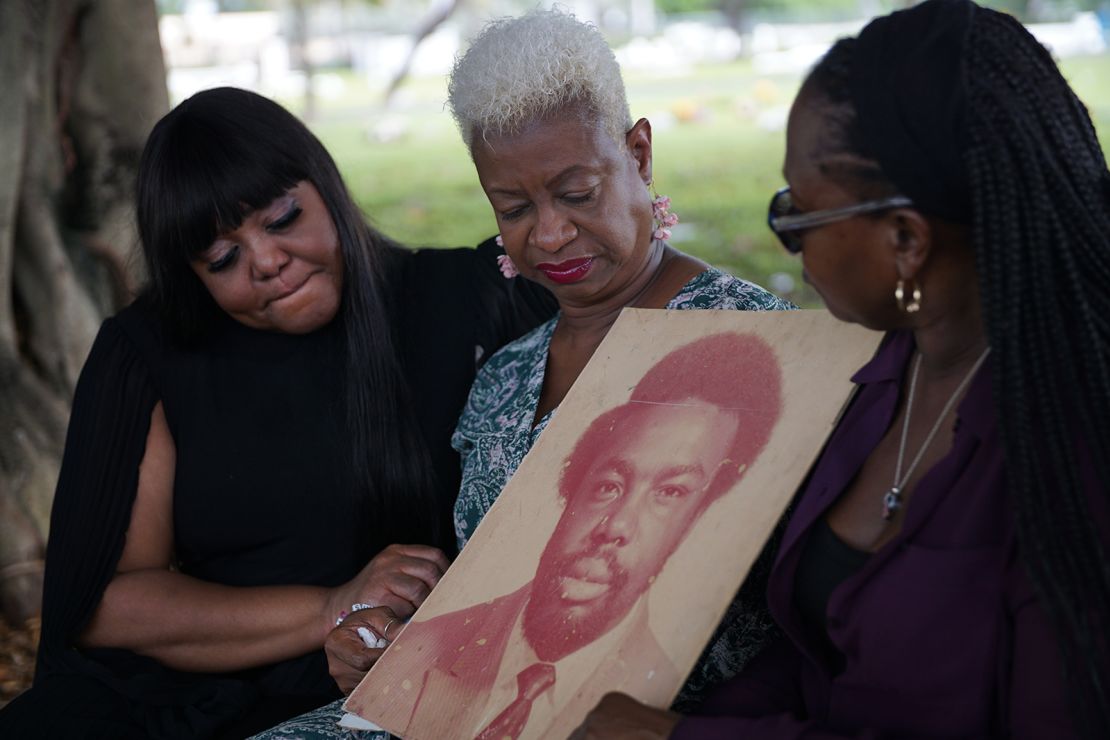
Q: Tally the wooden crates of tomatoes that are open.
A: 0